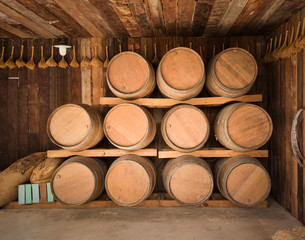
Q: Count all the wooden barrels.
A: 11